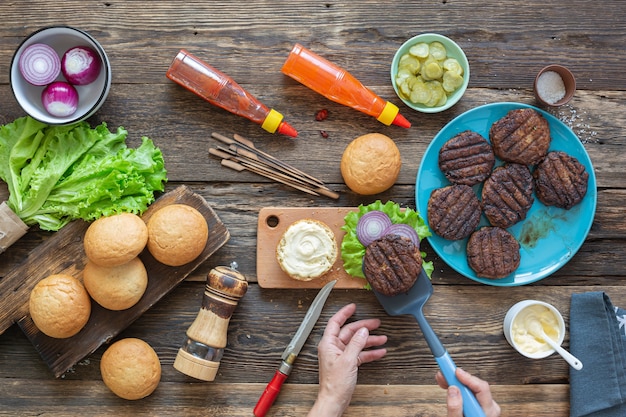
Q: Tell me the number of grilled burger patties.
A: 7